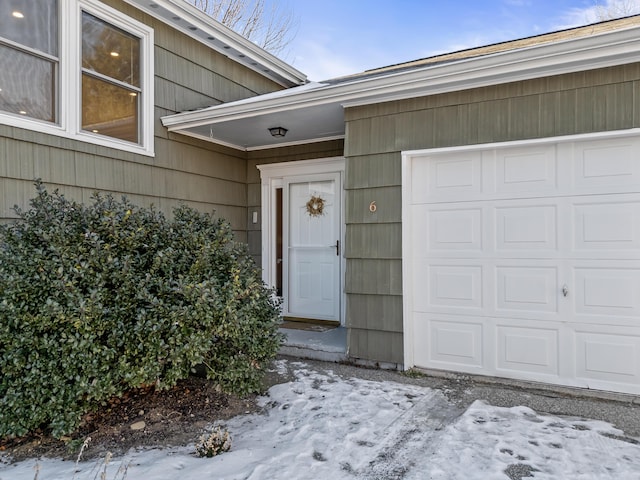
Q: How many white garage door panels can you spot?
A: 12